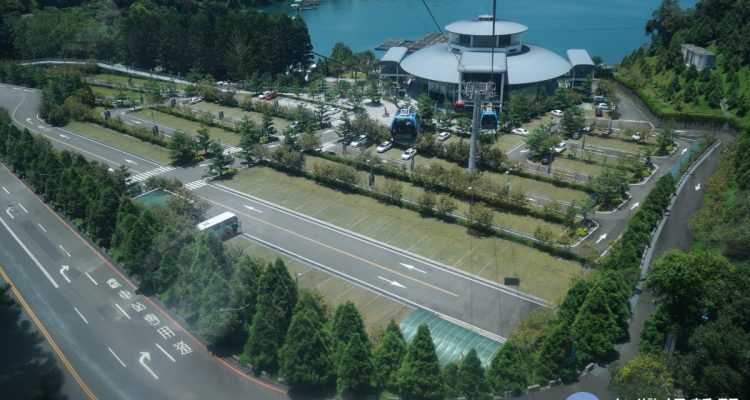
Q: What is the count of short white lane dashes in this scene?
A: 9